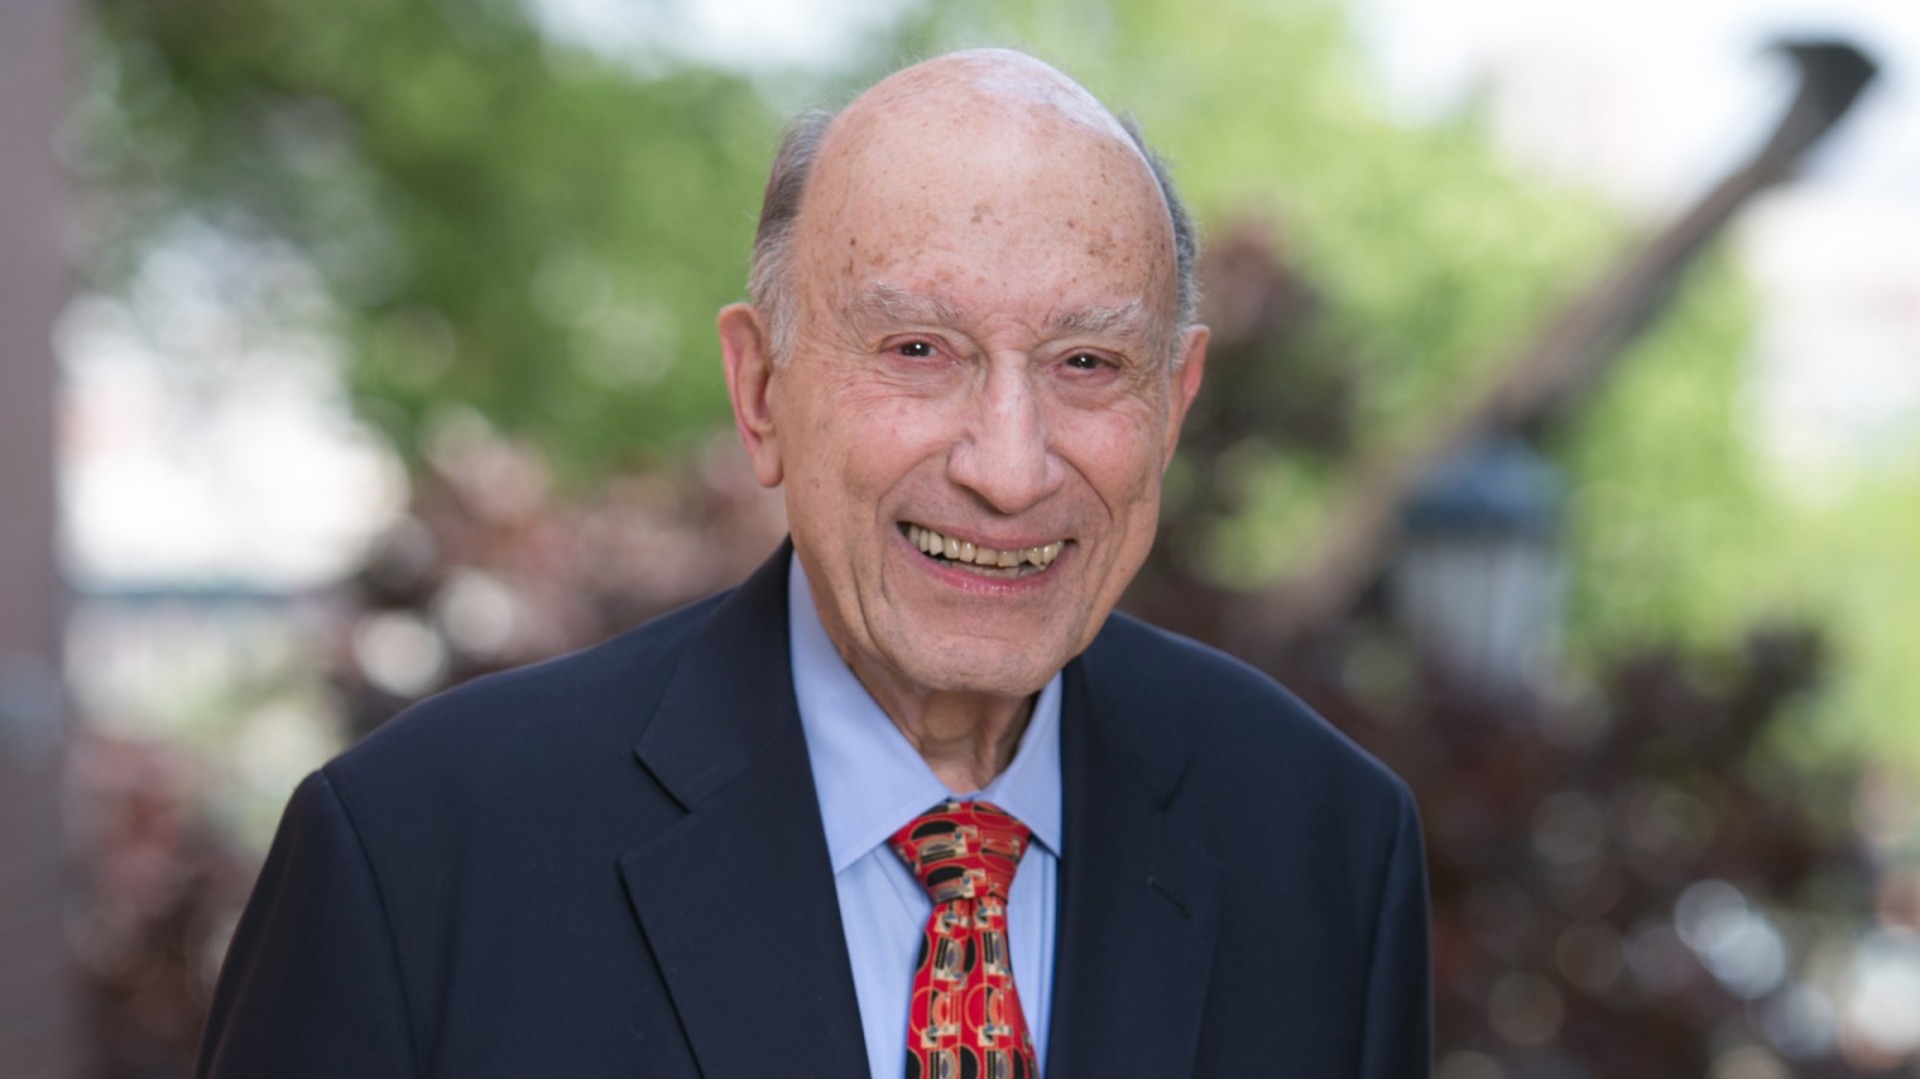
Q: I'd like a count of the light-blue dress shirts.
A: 1